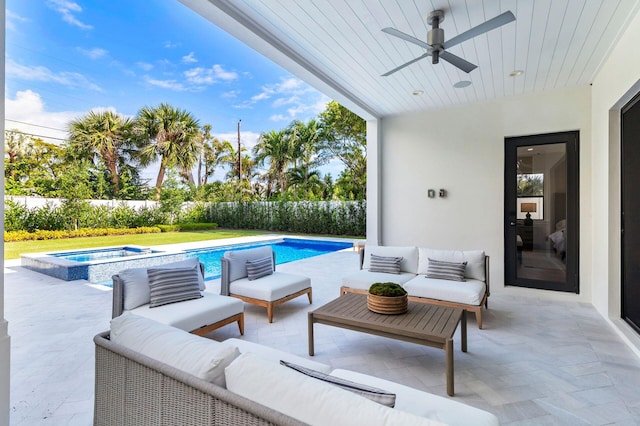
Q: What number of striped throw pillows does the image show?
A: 5